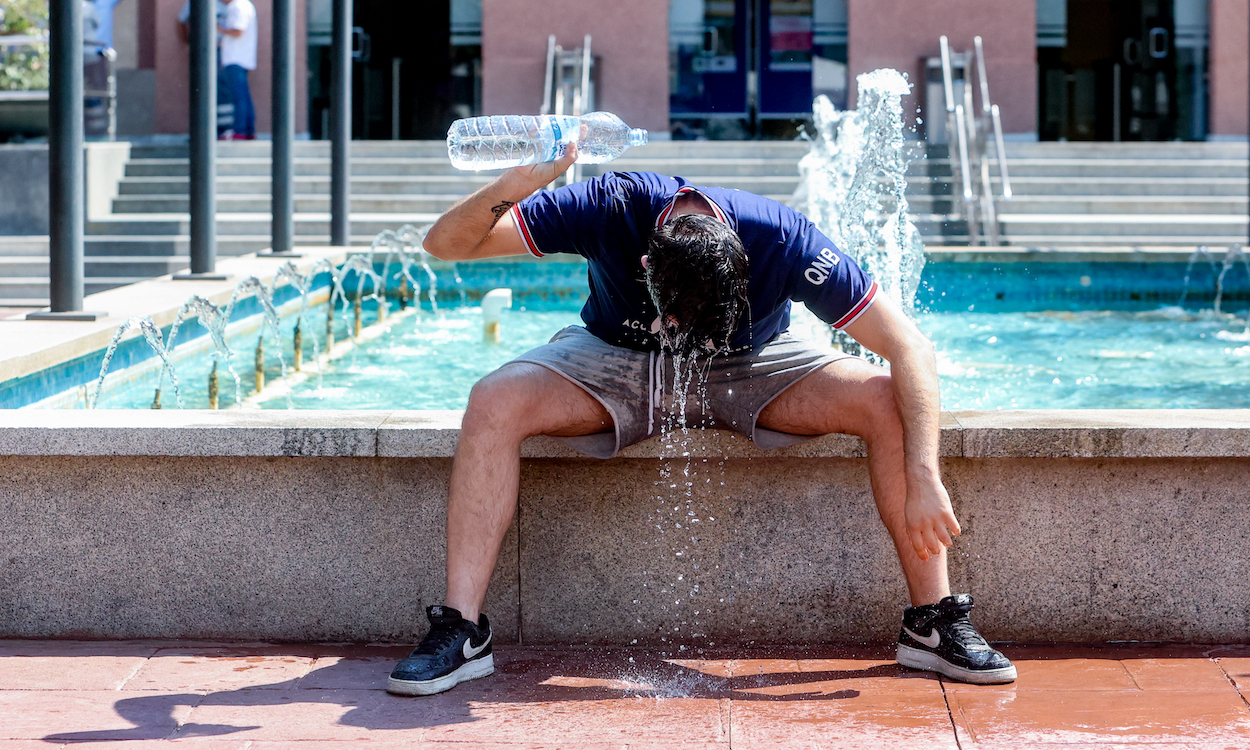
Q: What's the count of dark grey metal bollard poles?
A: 4